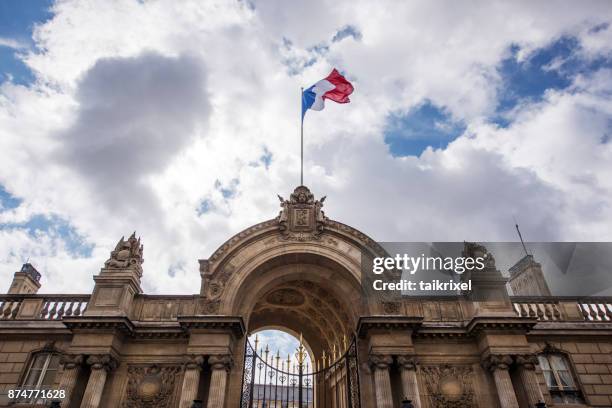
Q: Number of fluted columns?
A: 8